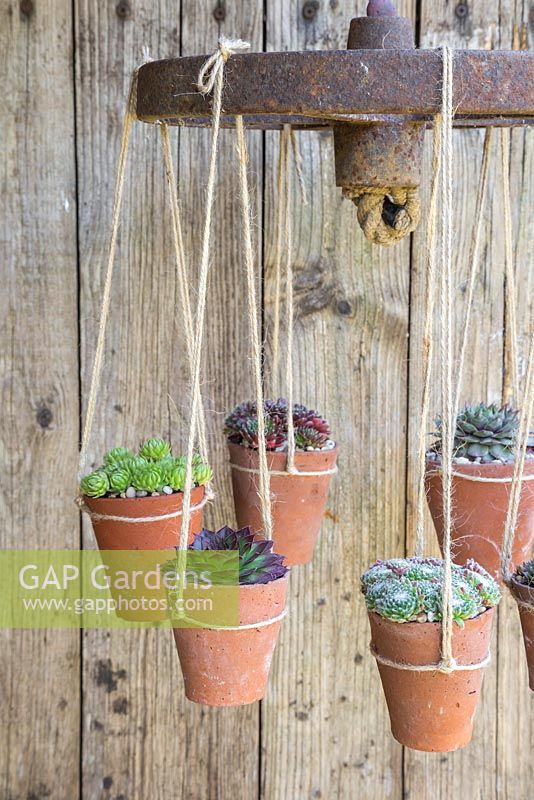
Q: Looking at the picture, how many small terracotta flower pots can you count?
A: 6